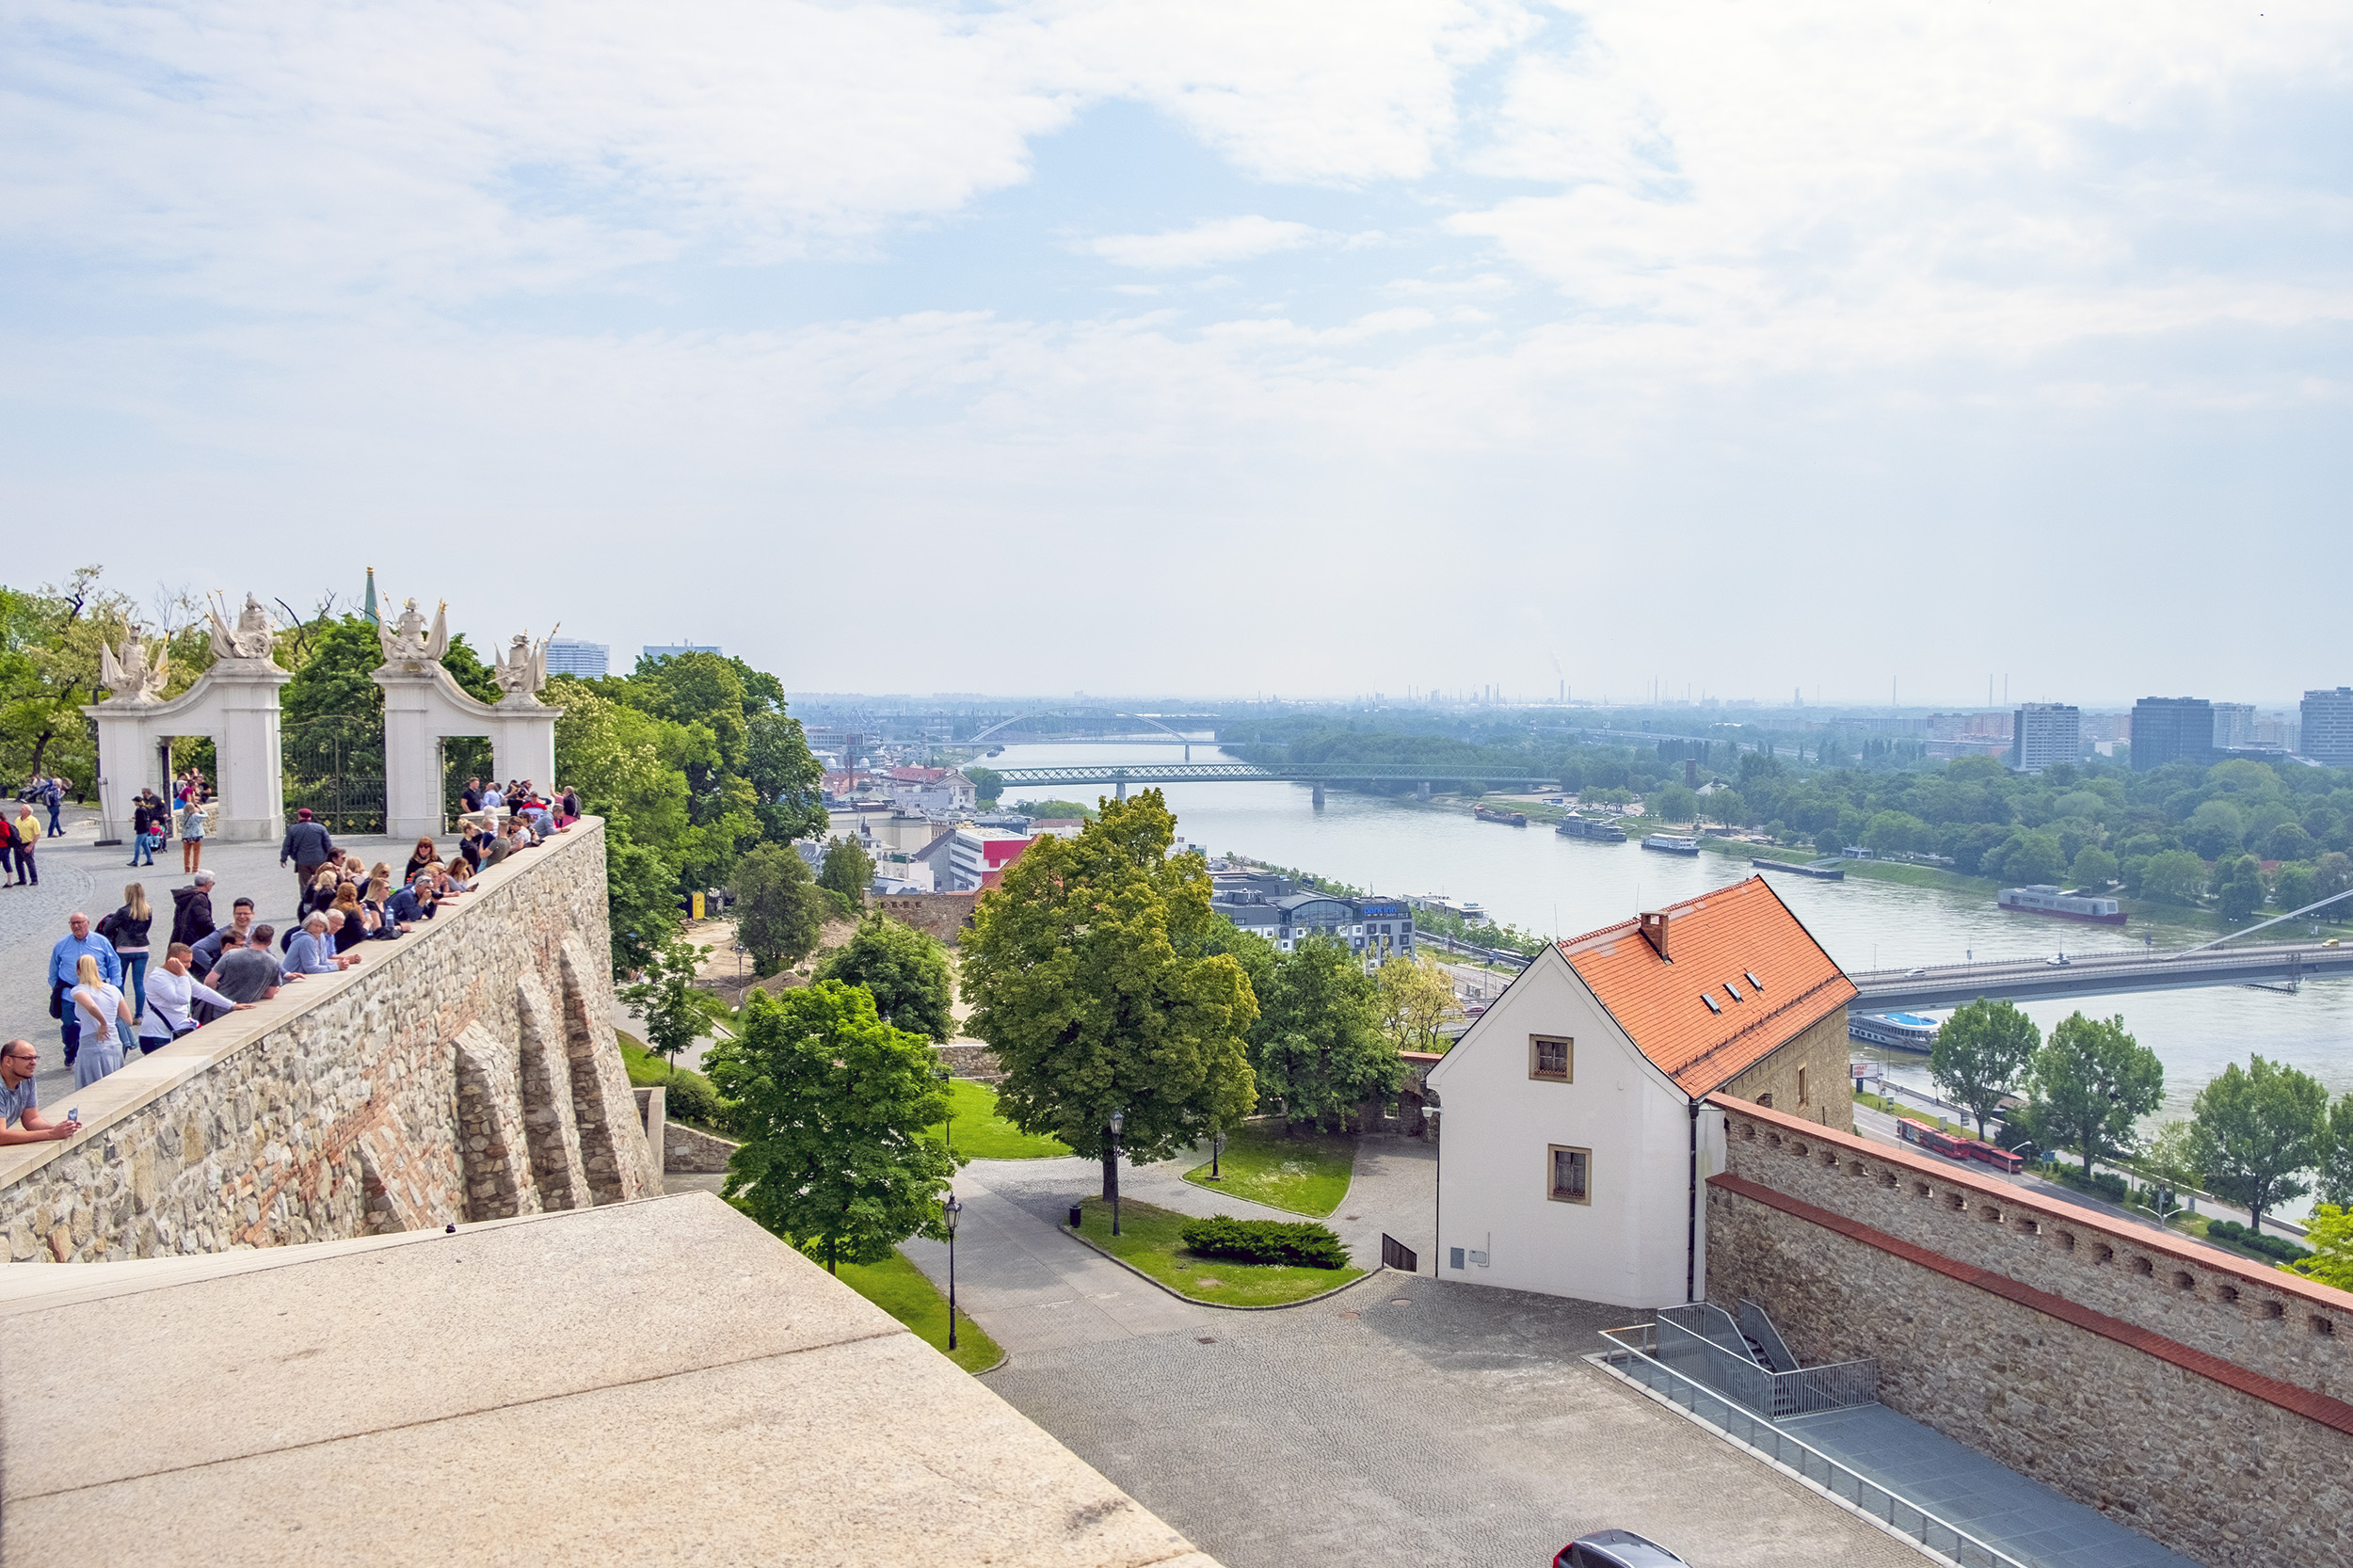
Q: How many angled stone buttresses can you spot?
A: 4